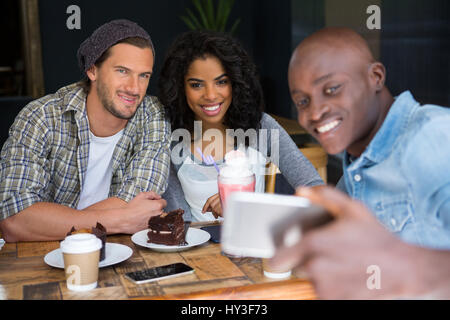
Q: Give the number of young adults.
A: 3